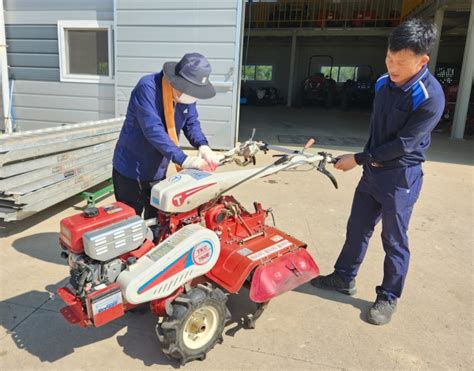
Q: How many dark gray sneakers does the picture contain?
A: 2